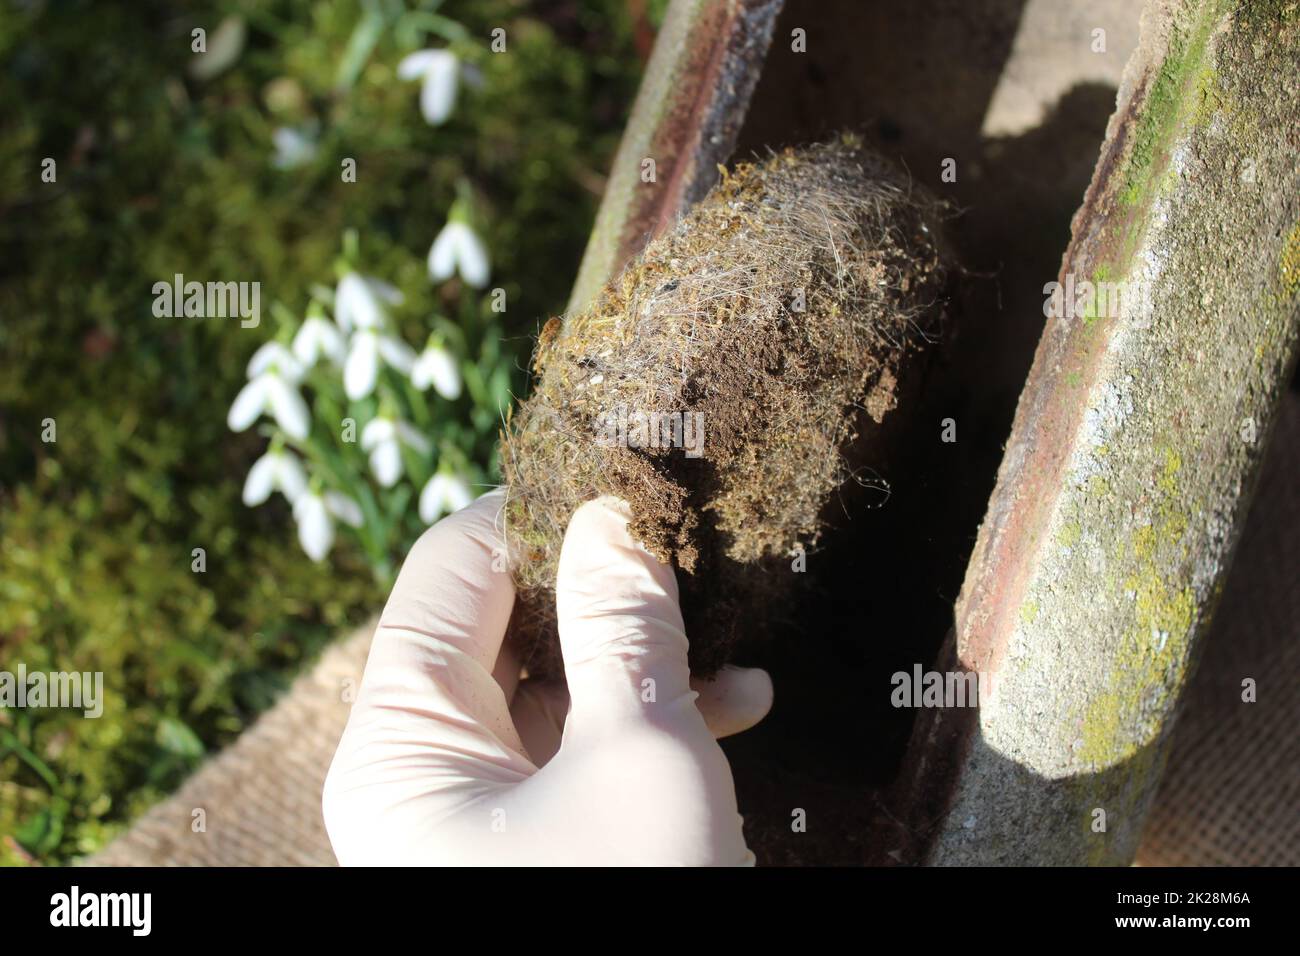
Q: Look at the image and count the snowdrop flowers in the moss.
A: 13